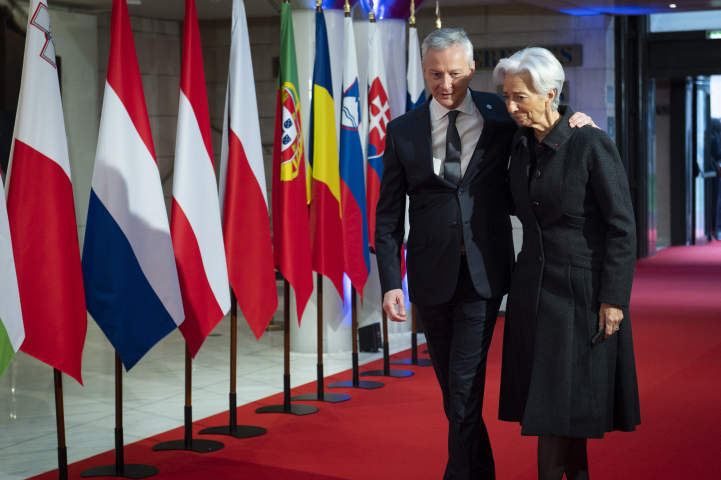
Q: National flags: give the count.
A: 10